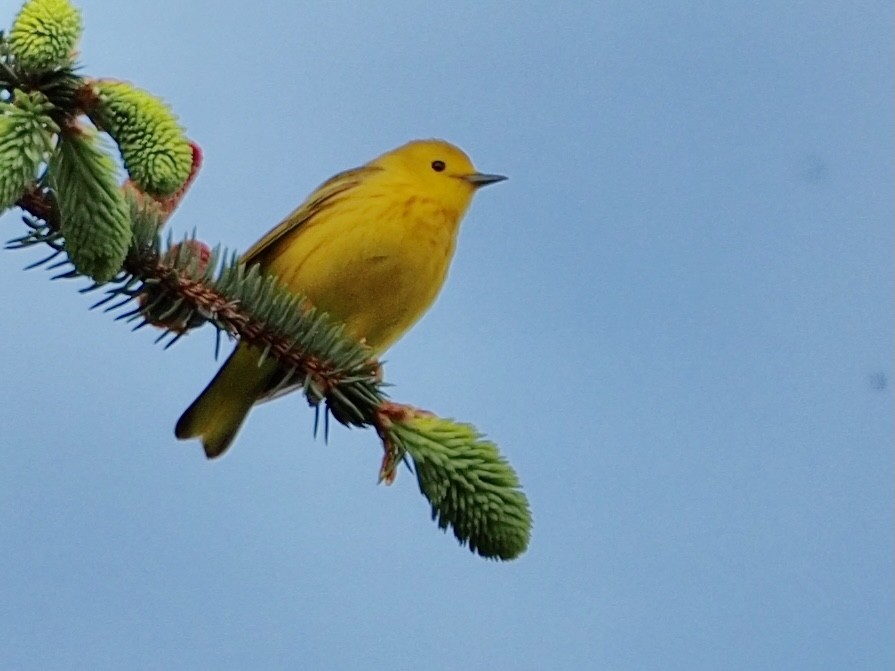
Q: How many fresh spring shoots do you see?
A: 5